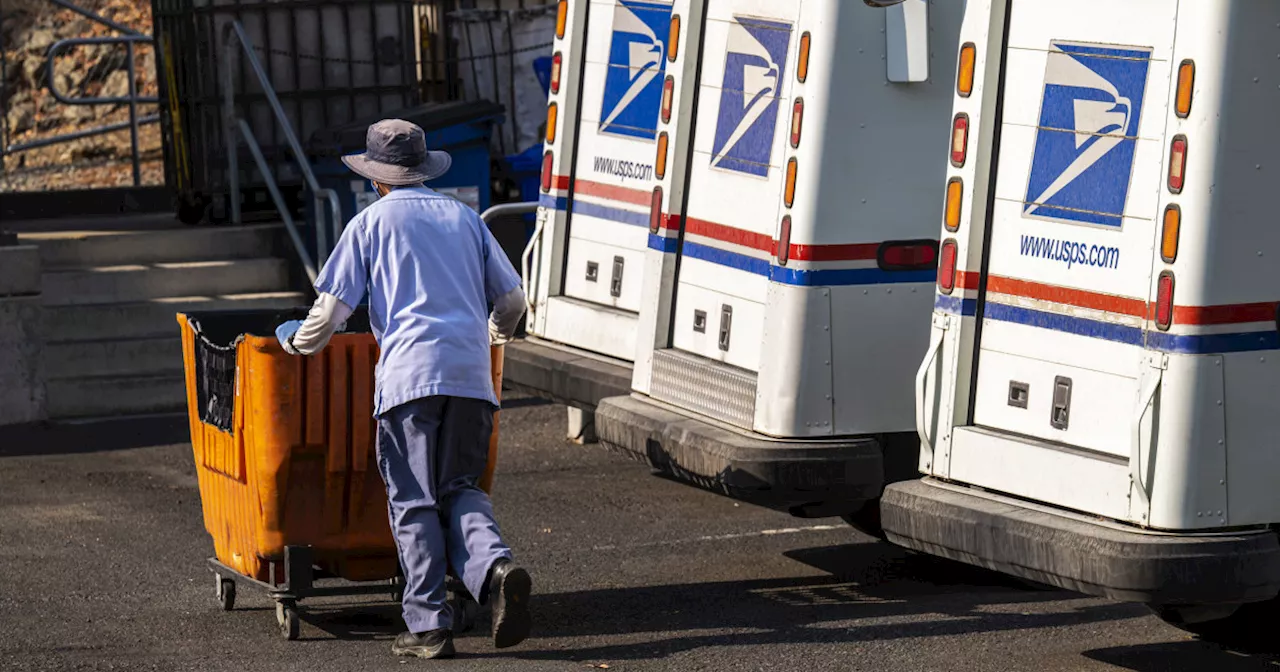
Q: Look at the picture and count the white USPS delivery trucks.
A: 3